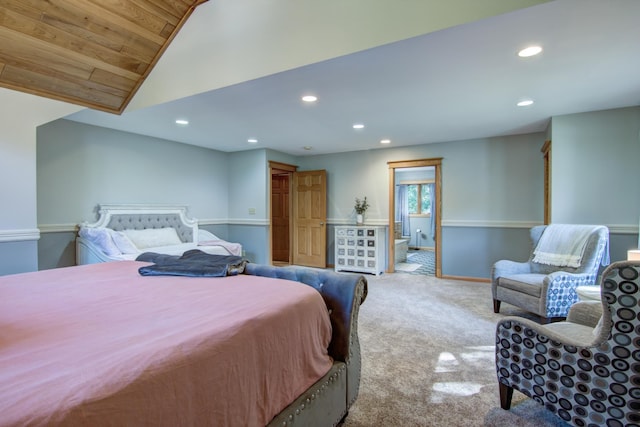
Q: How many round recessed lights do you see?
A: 7